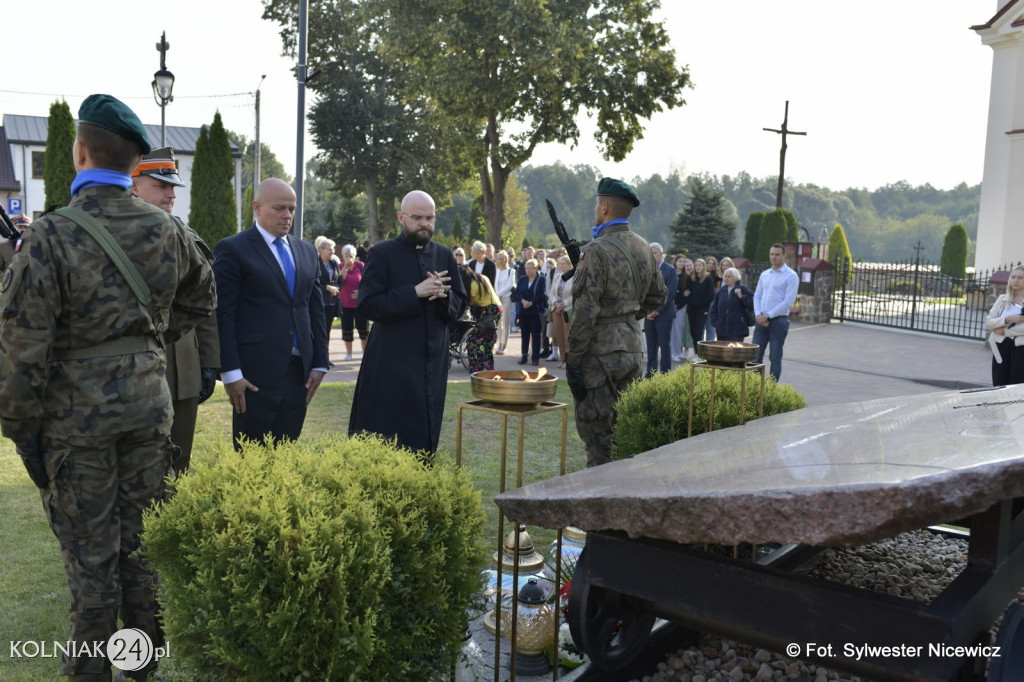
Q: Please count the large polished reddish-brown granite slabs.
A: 1